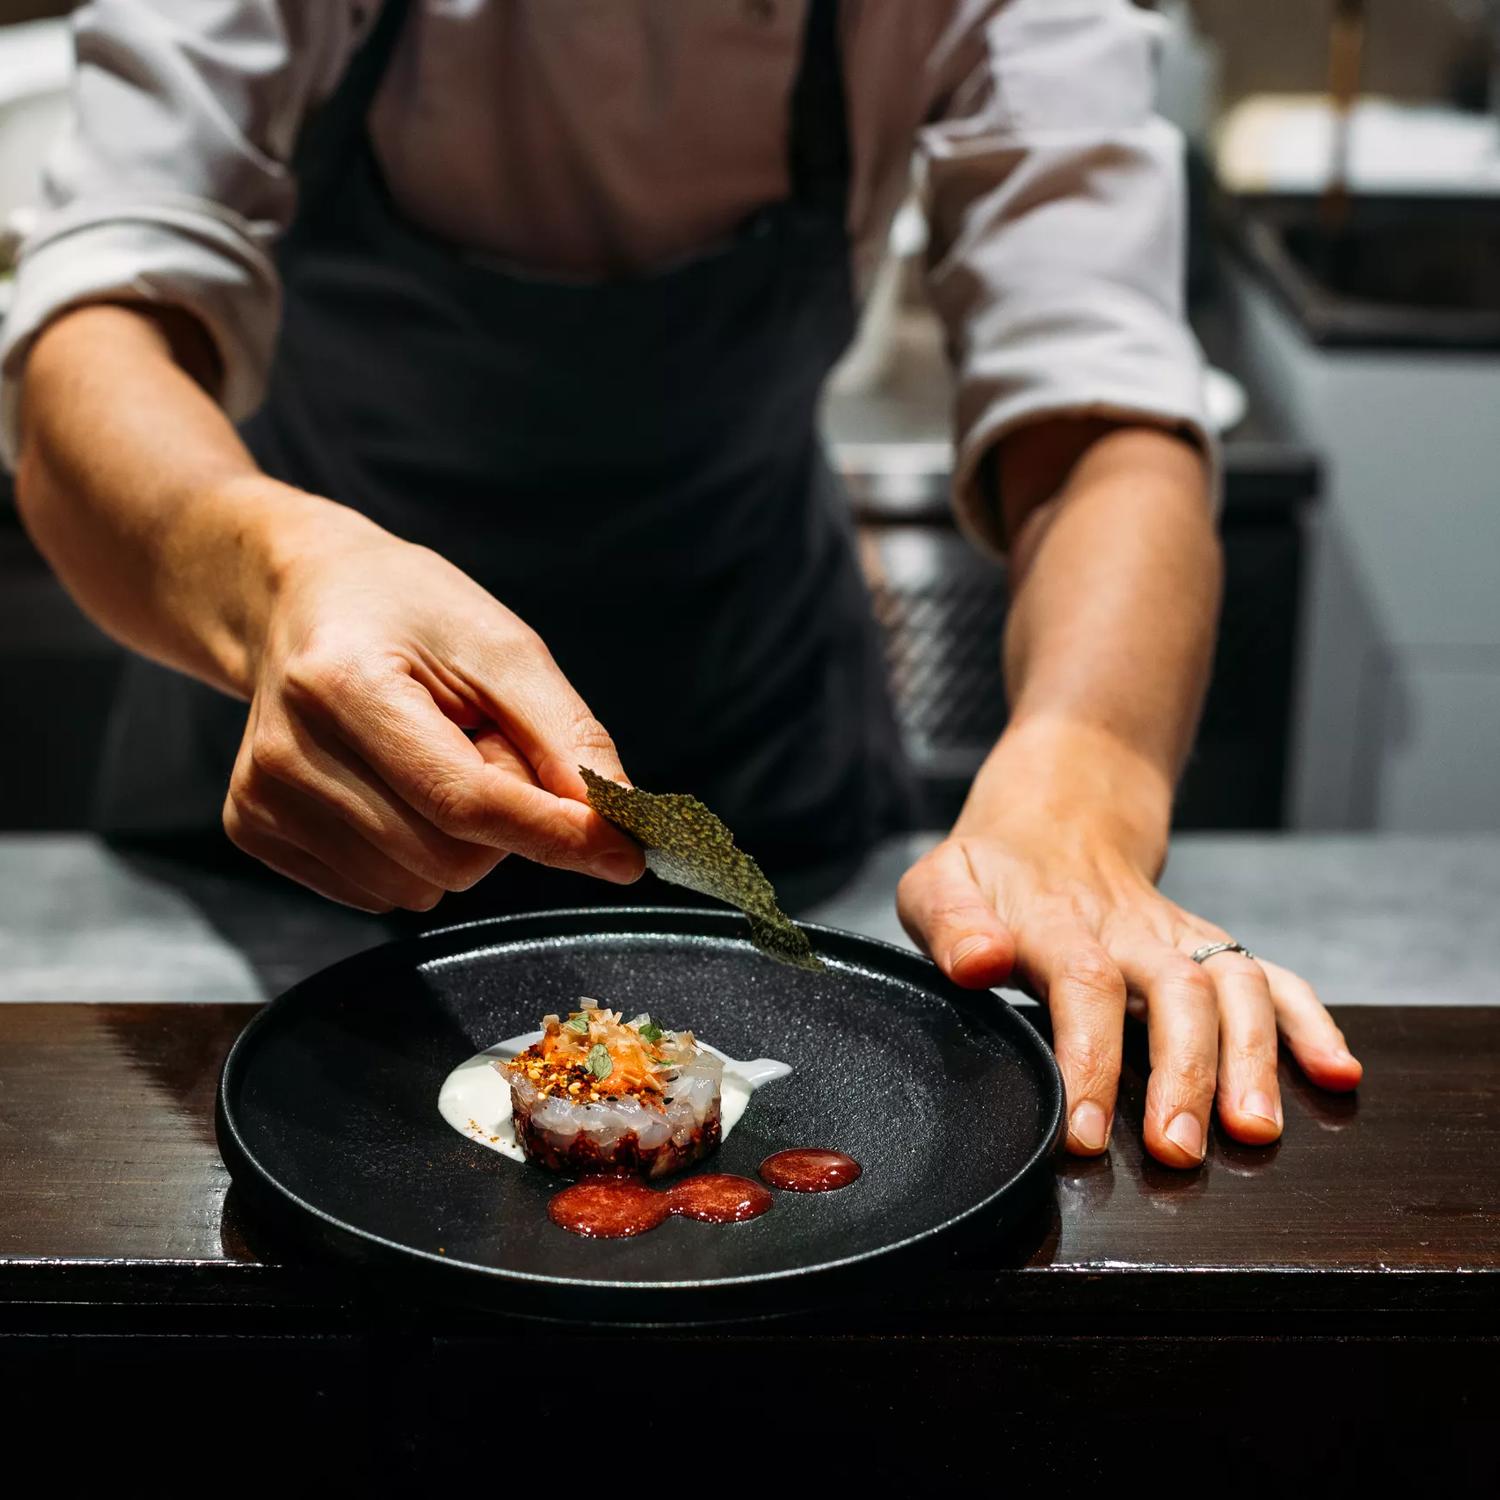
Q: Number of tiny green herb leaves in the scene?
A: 3